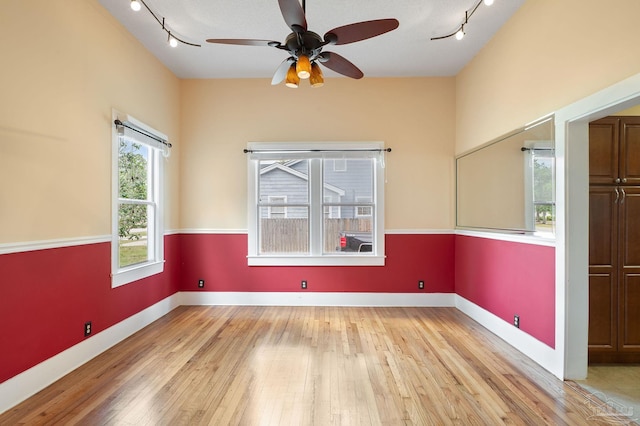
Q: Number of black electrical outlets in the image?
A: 5